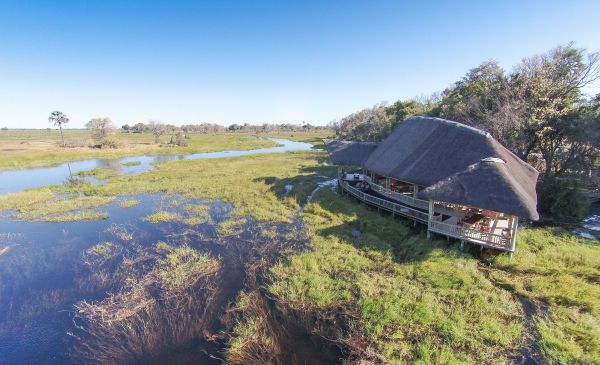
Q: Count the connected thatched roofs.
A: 3